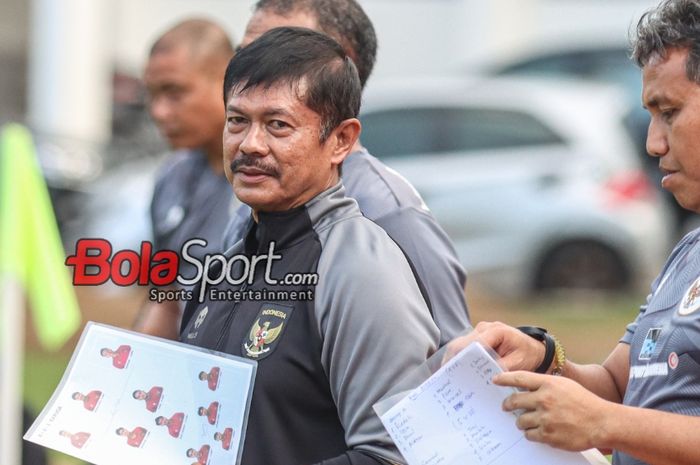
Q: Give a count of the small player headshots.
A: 10